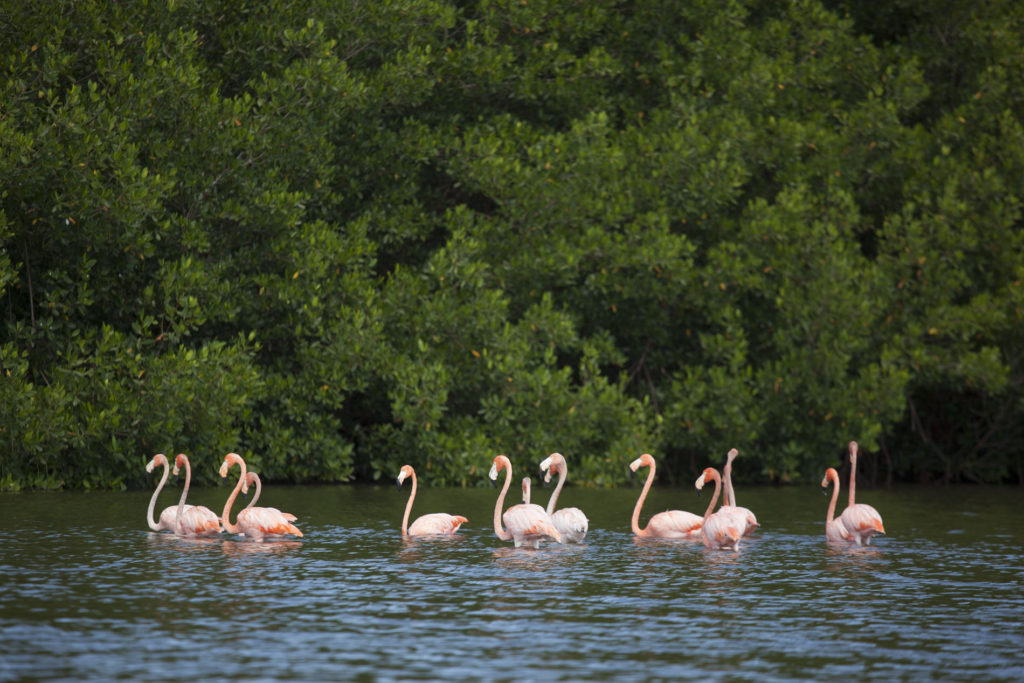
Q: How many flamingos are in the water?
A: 13